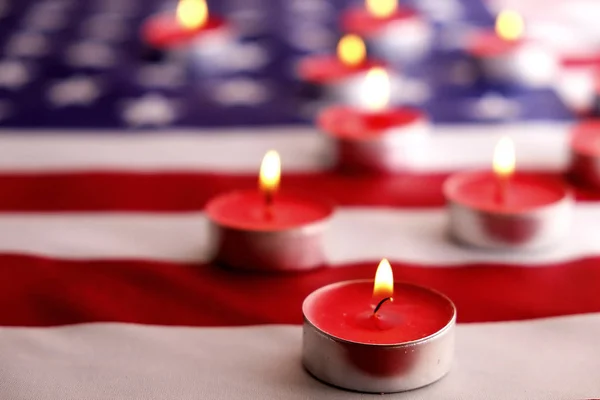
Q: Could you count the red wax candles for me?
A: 9